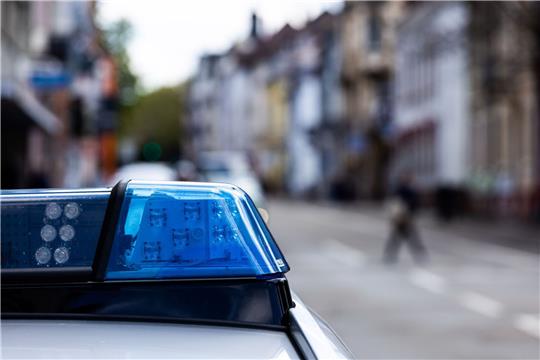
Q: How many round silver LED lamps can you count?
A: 6